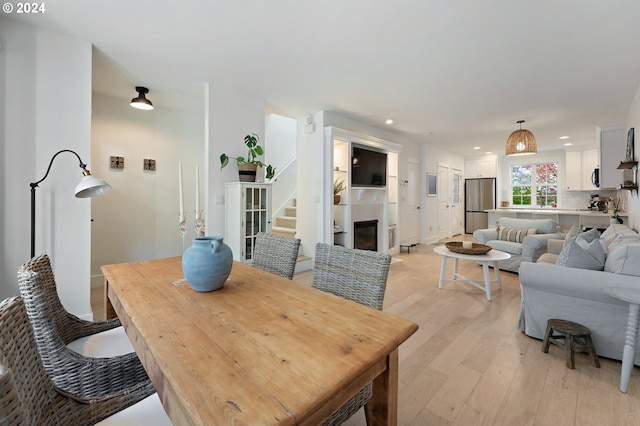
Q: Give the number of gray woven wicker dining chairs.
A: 4